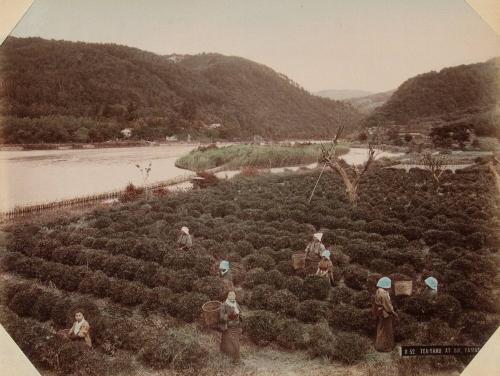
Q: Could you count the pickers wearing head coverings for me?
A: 6